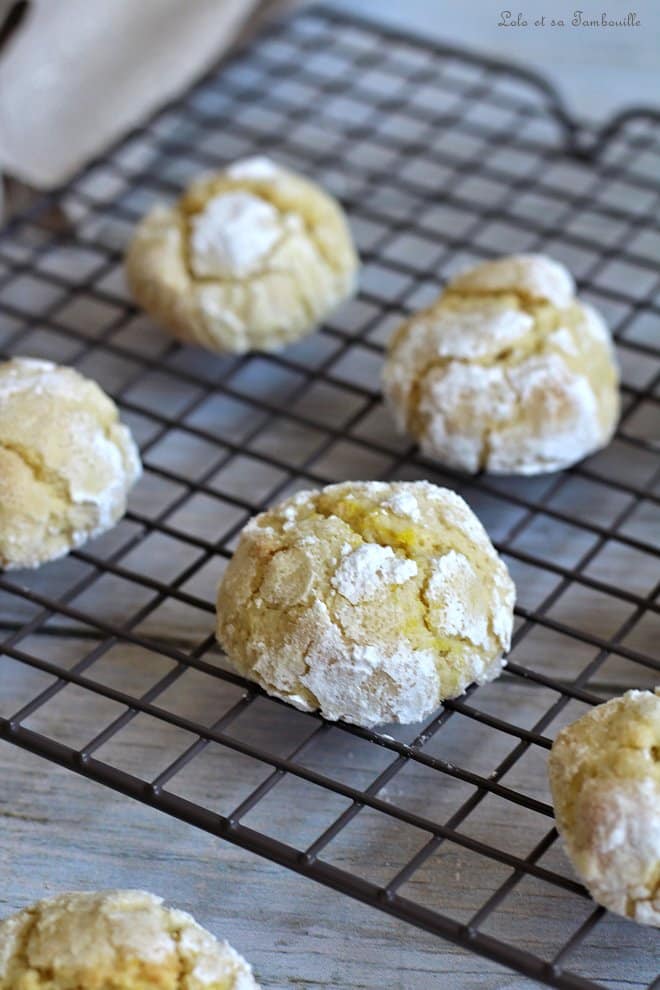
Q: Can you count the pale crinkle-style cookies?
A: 6